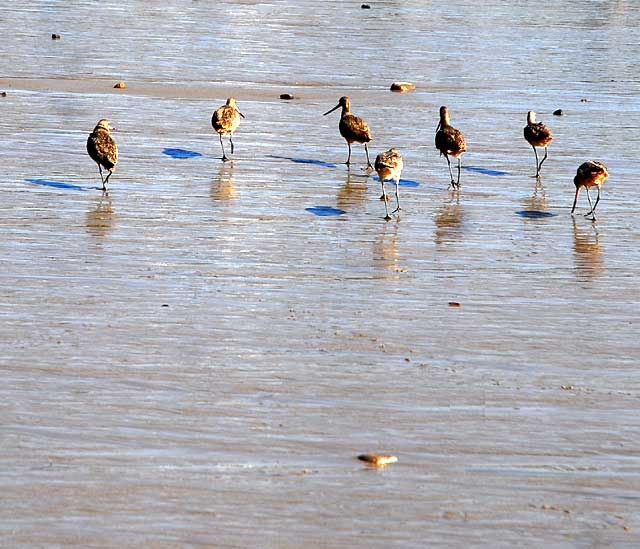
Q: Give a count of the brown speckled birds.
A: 7